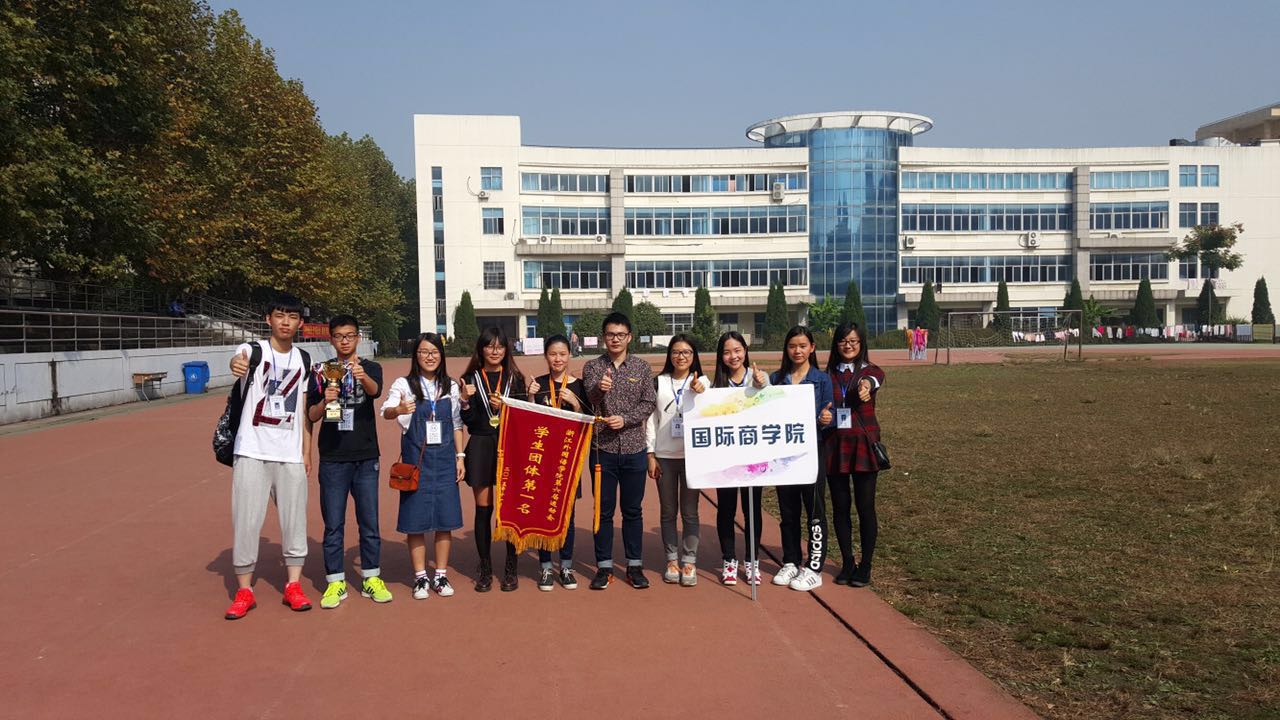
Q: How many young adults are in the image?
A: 10